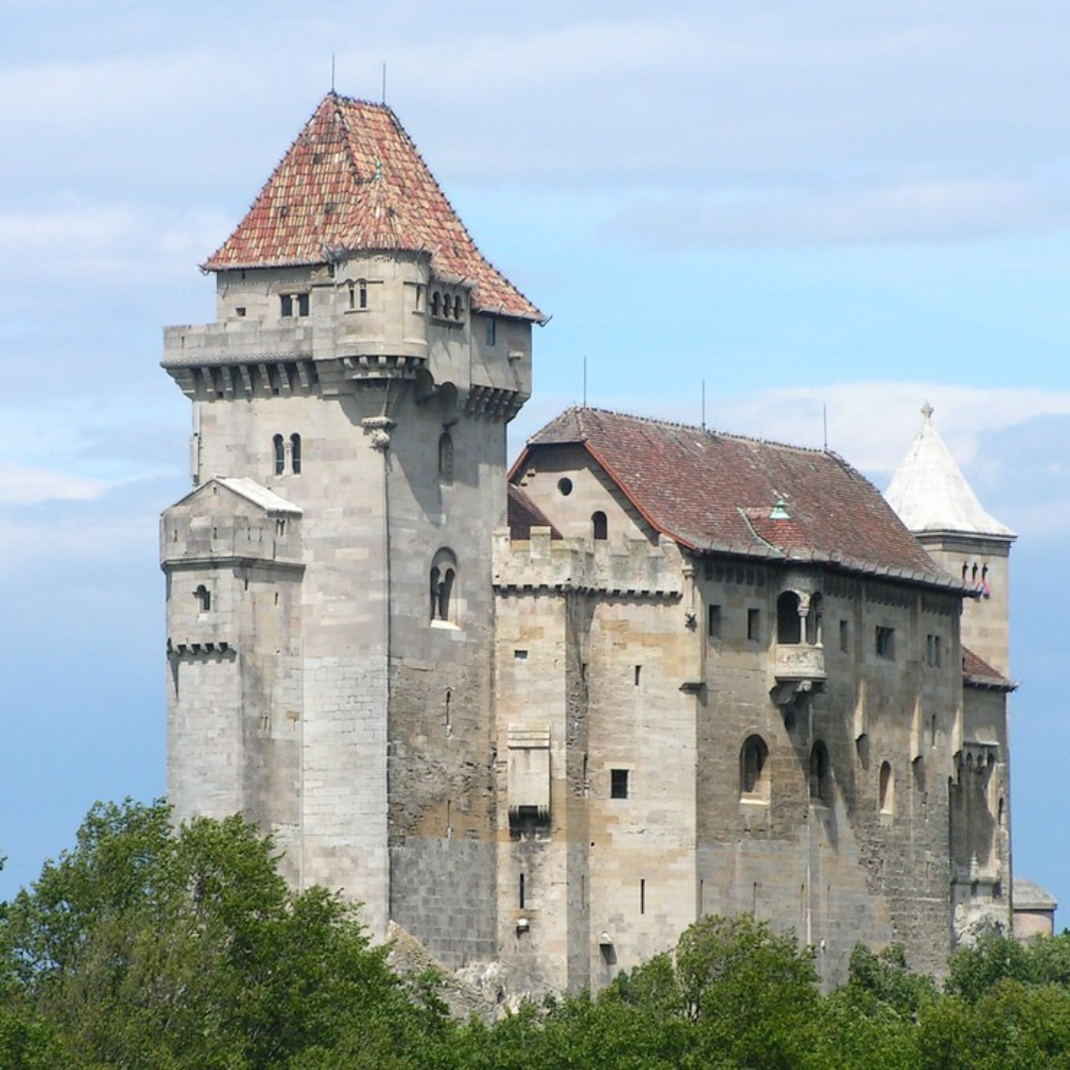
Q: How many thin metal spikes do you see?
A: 5